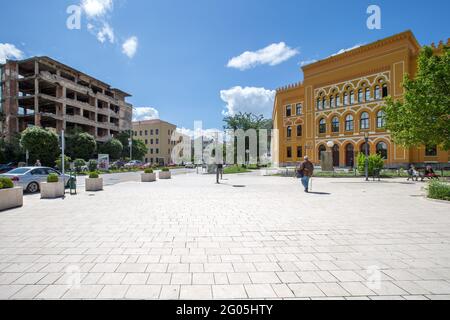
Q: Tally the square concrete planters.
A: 5